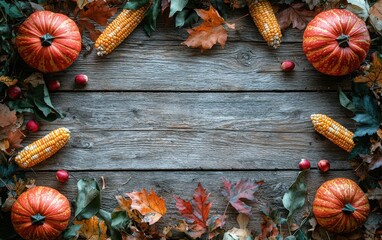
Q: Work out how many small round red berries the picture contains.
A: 8